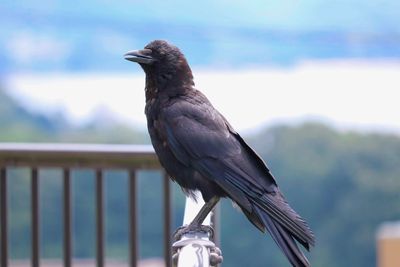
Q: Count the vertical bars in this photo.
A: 6